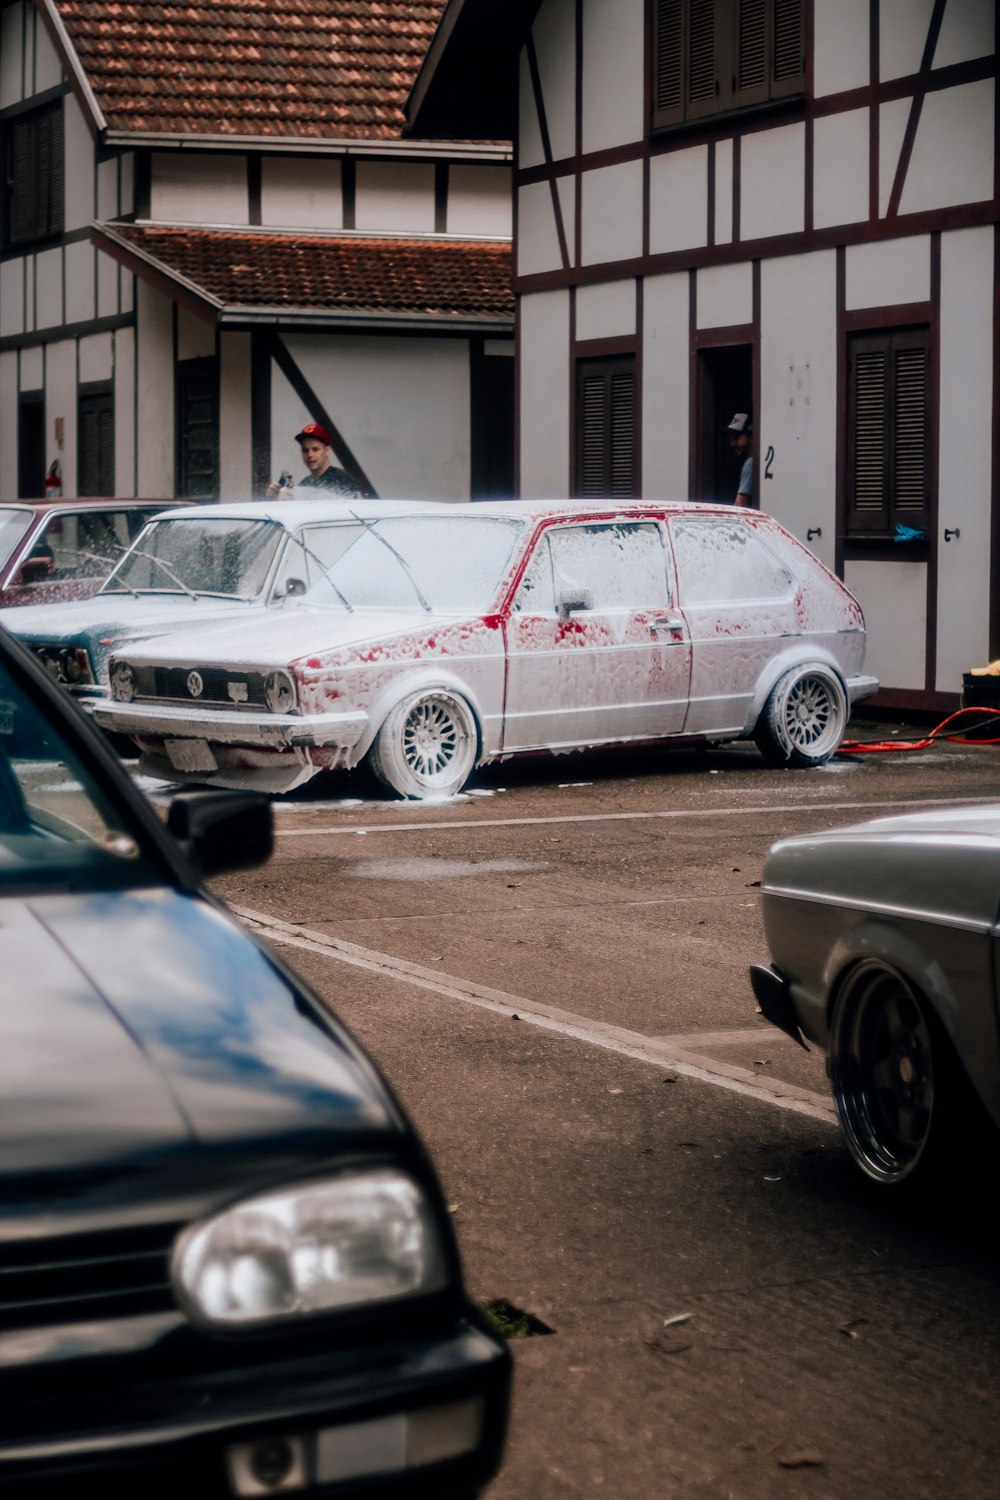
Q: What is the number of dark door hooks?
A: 2